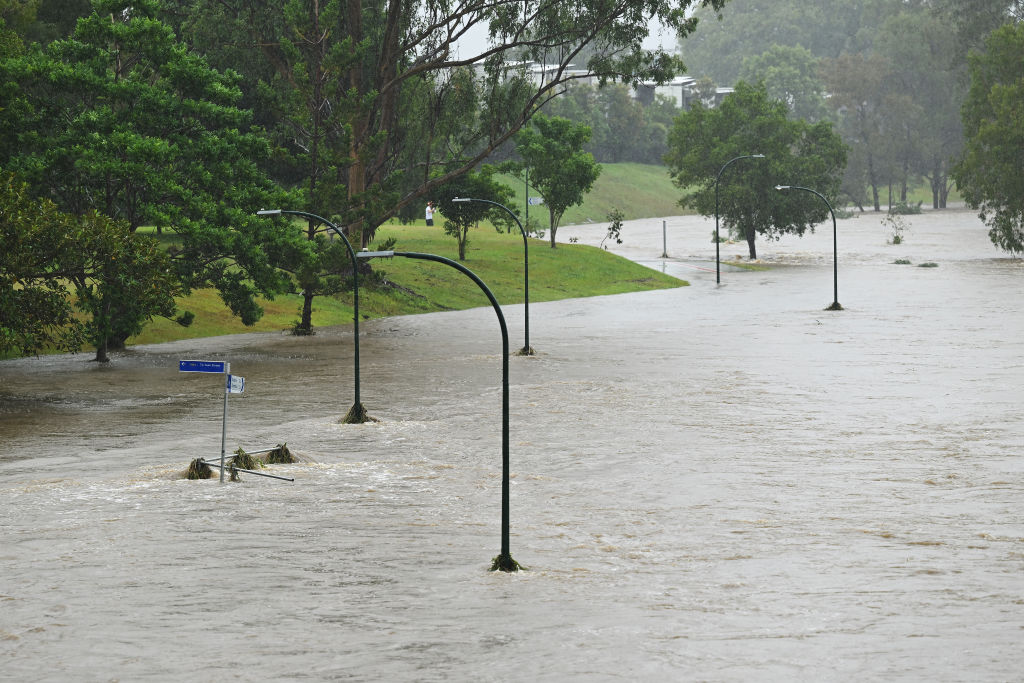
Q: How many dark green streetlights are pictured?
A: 5